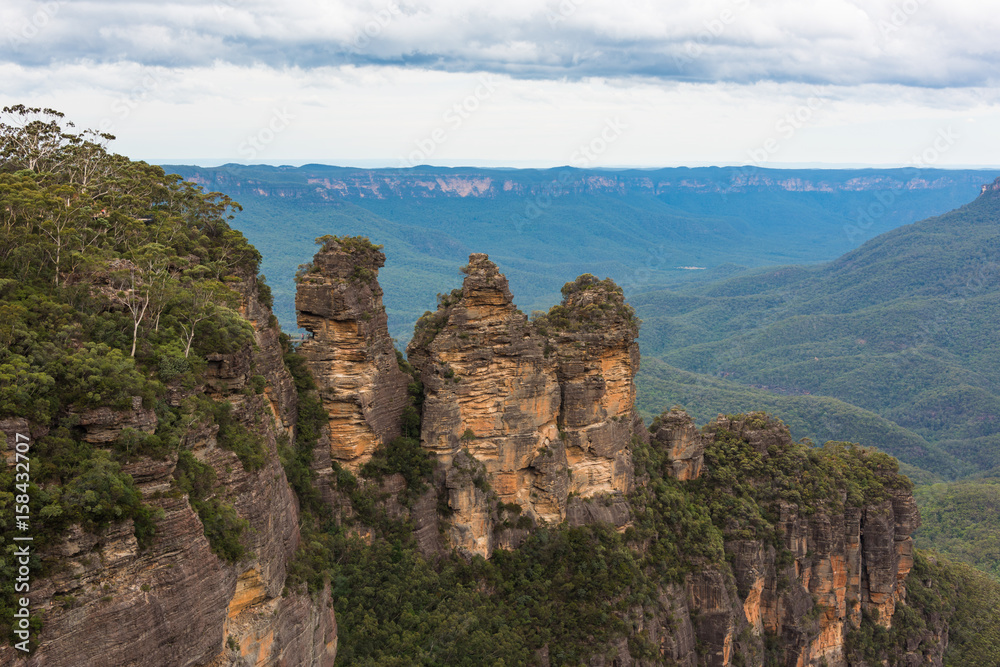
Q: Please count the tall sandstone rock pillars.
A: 3